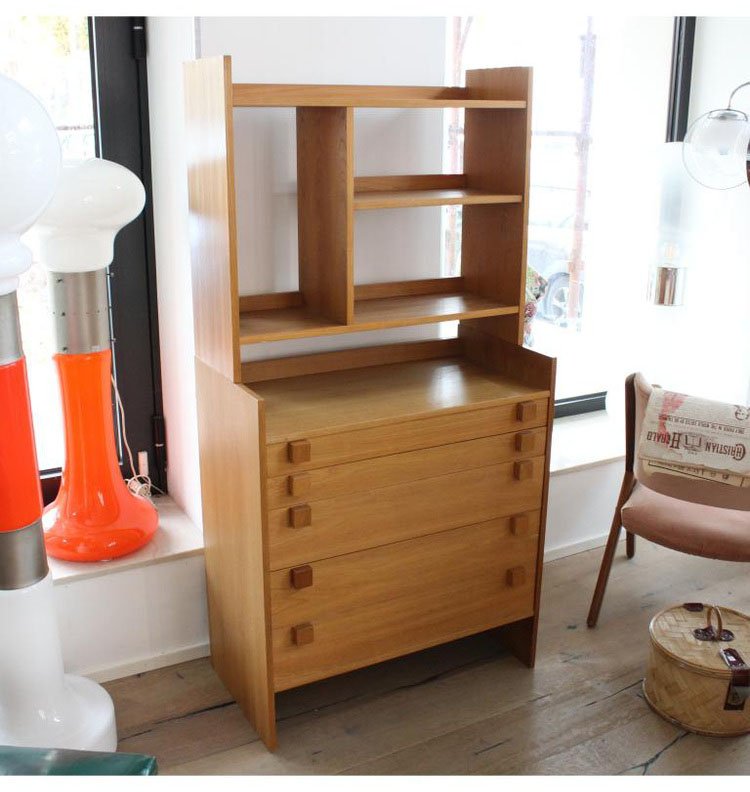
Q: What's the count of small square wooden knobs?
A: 10